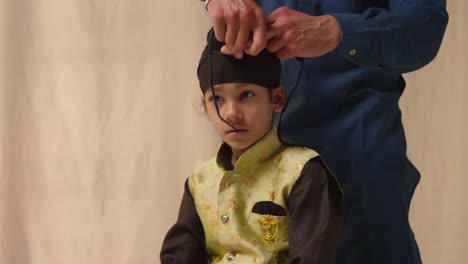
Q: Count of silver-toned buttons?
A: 2